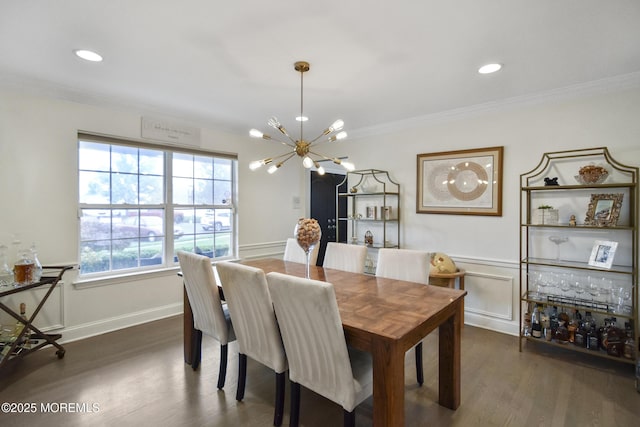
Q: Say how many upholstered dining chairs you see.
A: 6